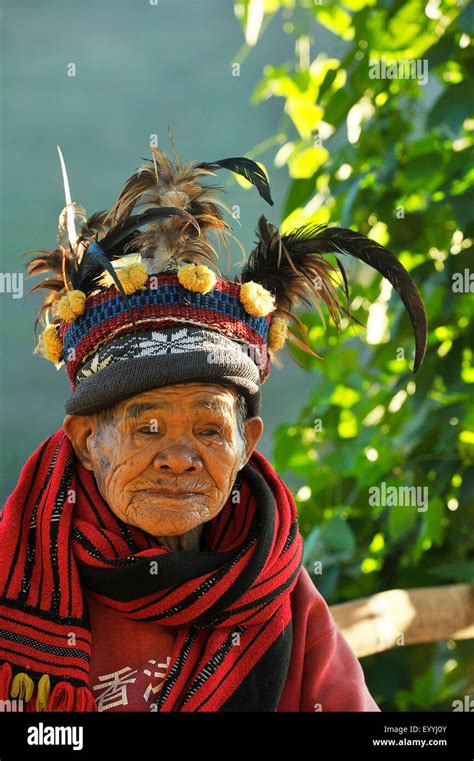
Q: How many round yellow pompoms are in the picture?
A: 6